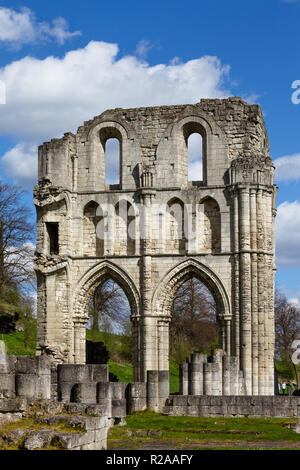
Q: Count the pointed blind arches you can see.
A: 4